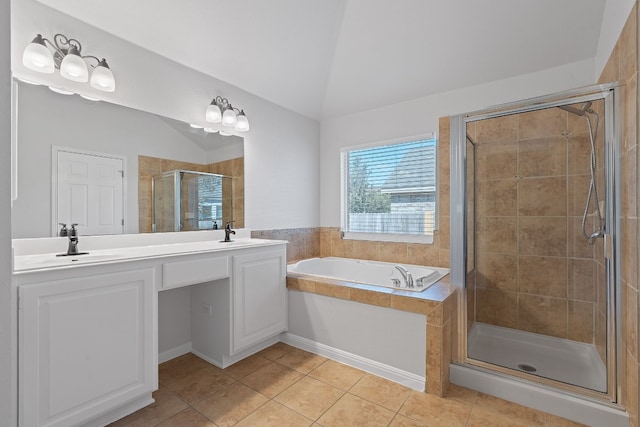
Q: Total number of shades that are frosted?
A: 6